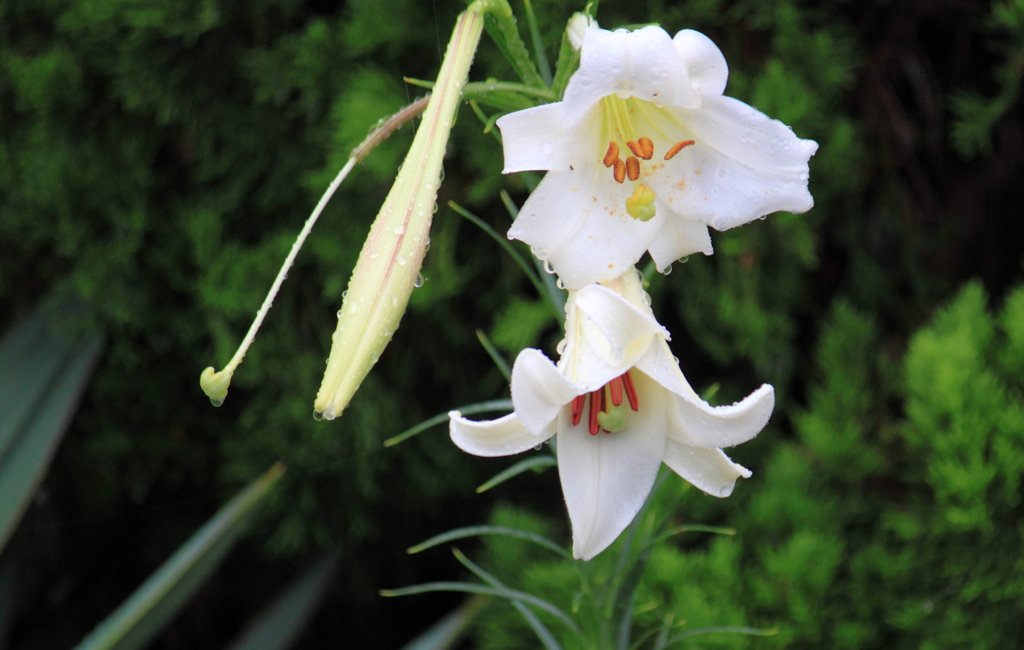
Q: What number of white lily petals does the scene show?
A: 12